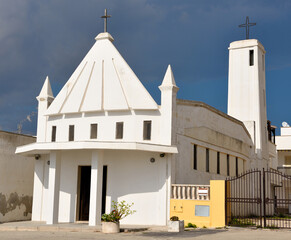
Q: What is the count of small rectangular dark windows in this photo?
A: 11